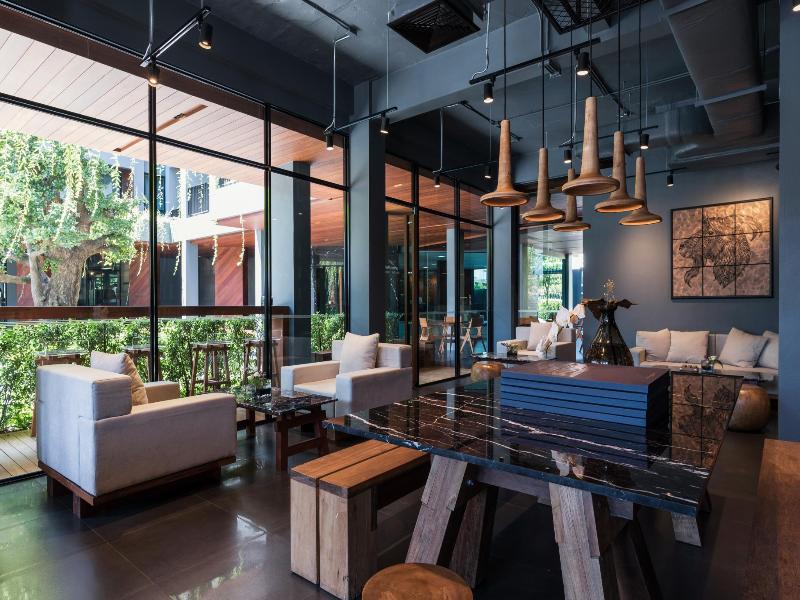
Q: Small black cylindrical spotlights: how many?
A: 11